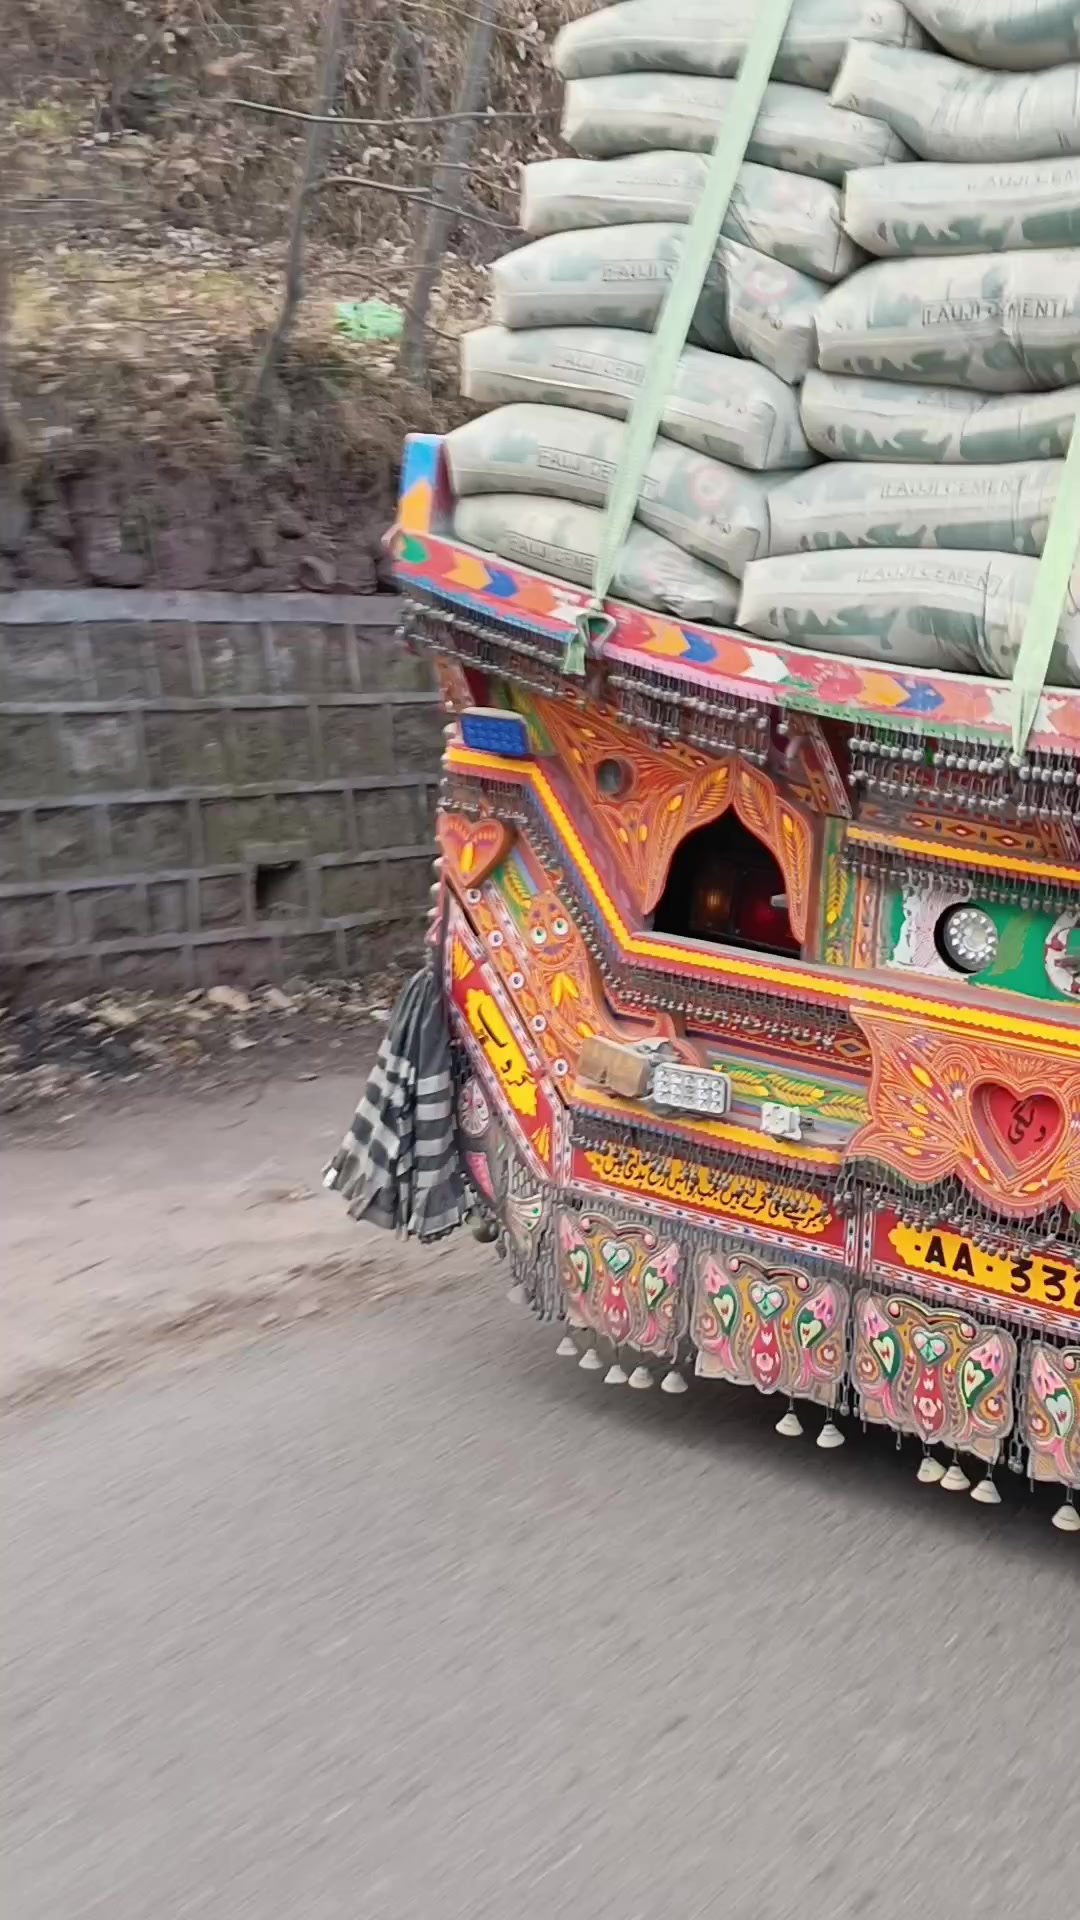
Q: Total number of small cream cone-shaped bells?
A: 11